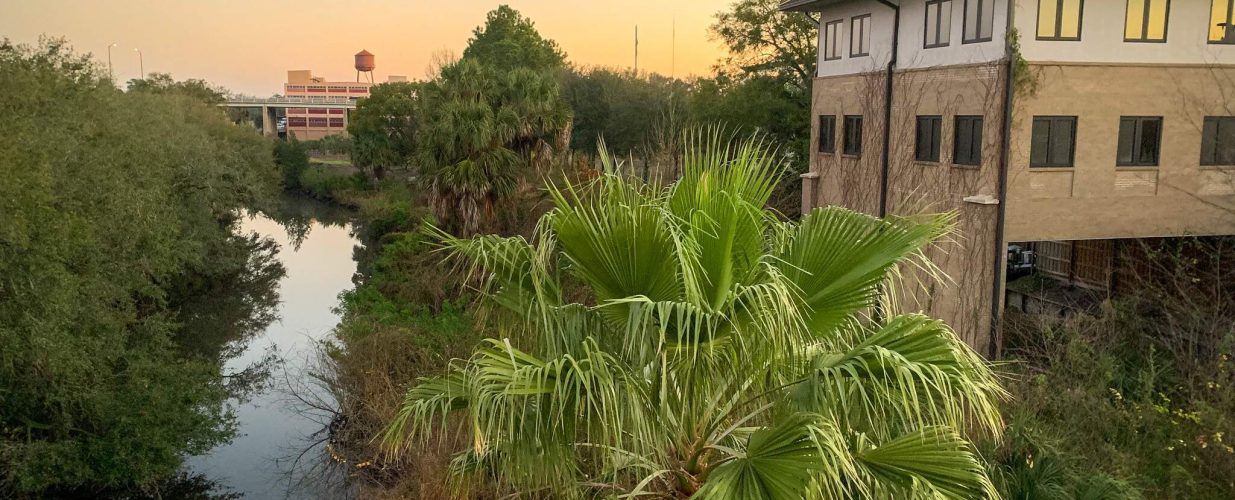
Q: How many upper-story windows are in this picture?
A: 7